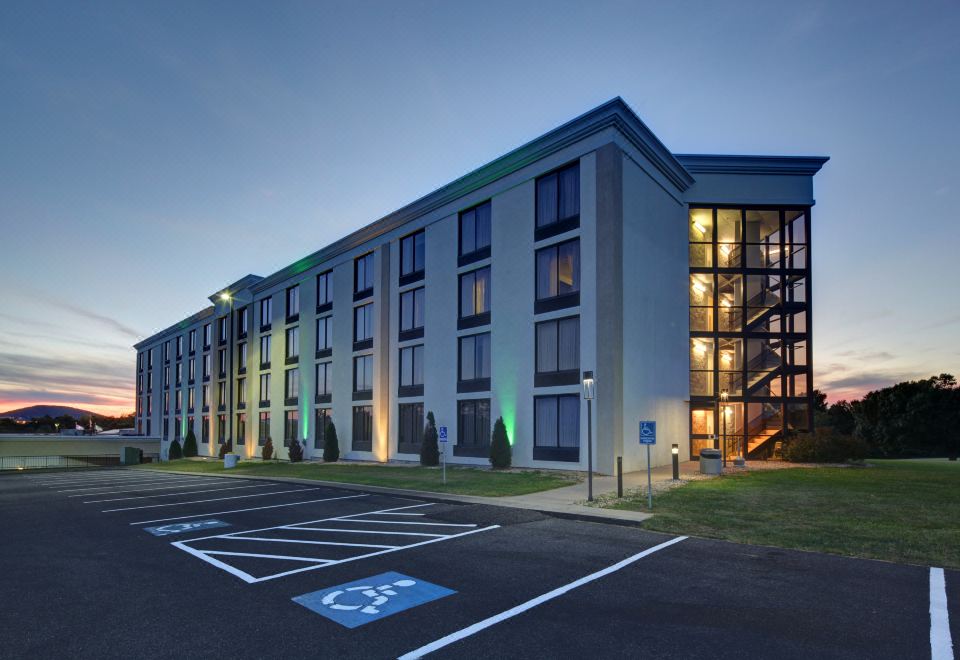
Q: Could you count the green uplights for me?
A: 3